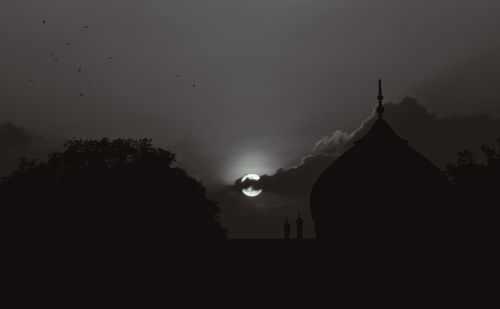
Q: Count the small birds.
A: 11